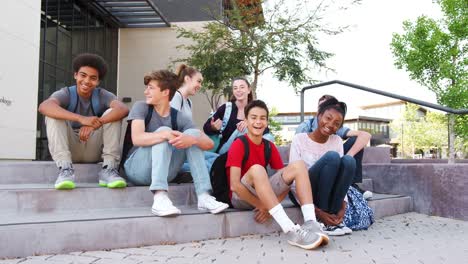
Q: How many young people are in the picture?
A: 7